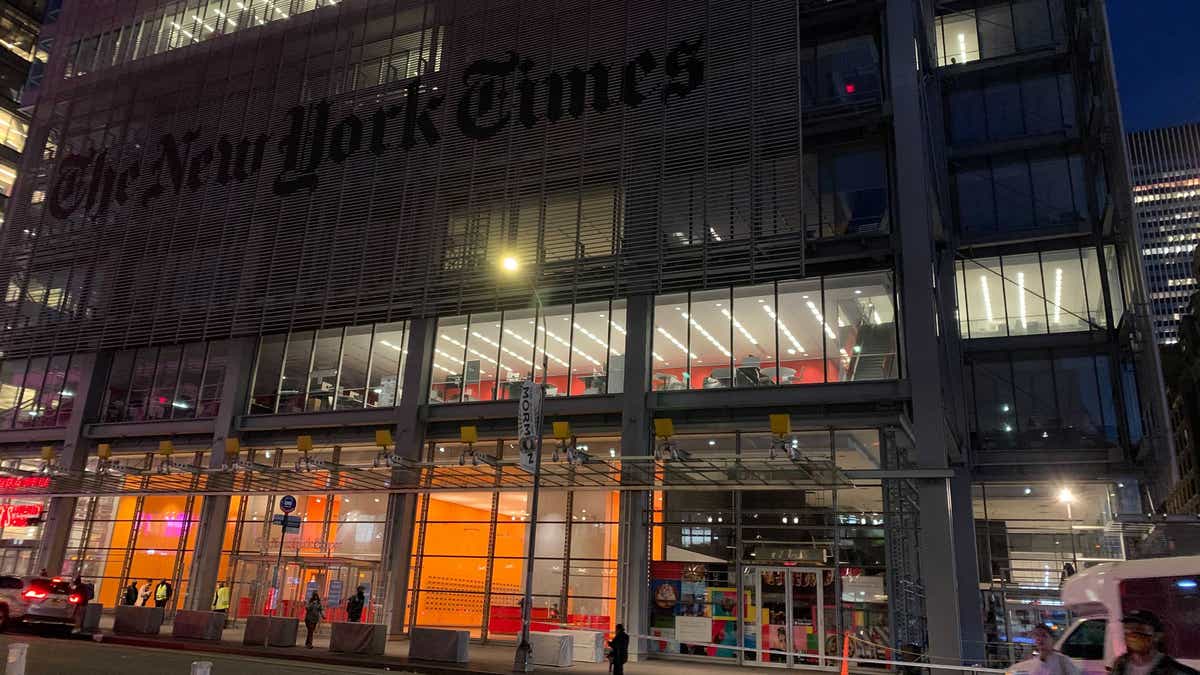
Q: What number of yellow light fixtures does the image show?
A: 10